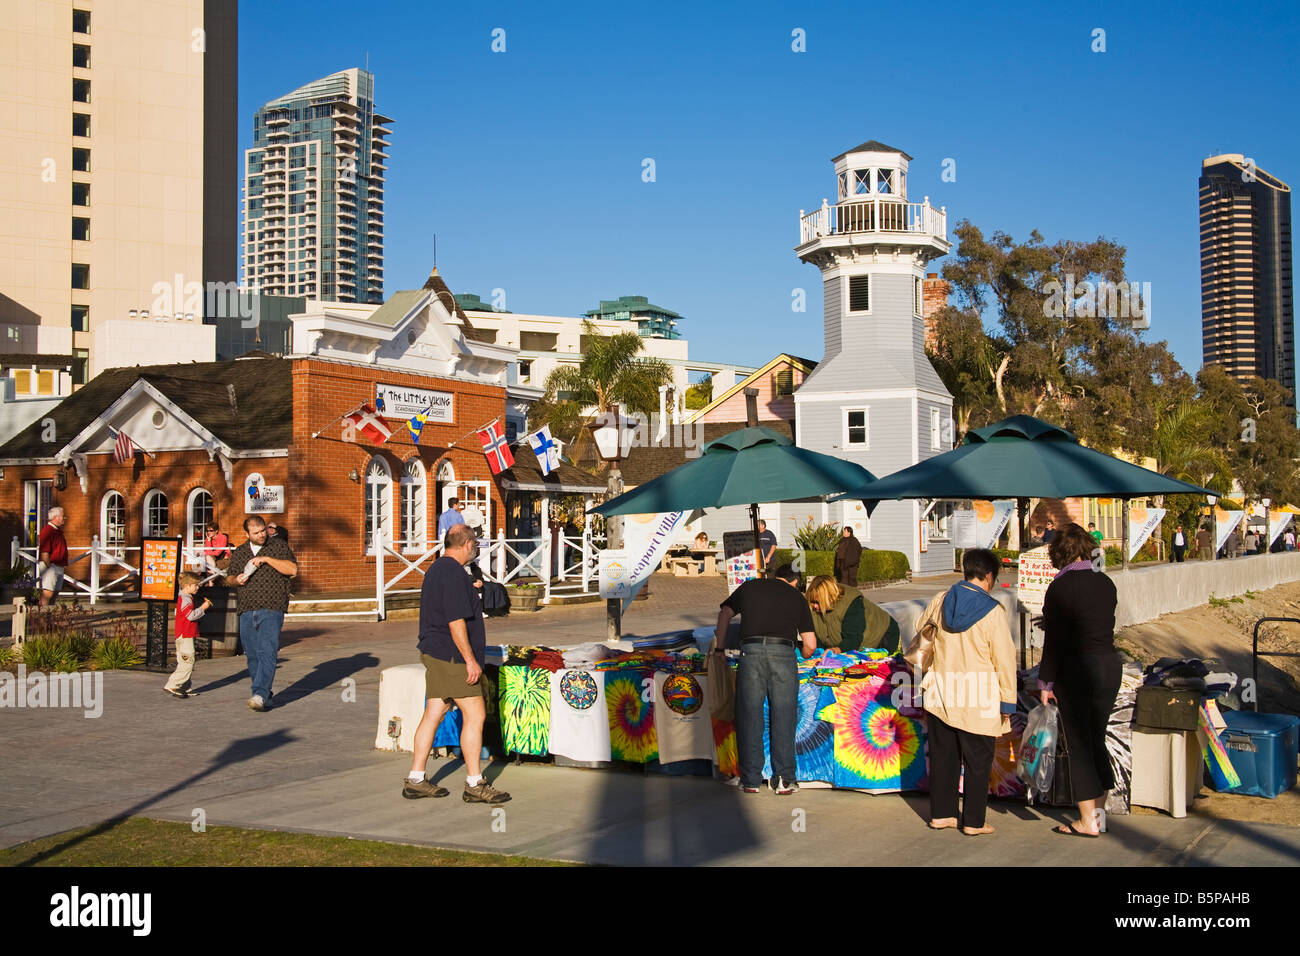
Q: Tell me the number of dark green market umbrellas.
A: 2